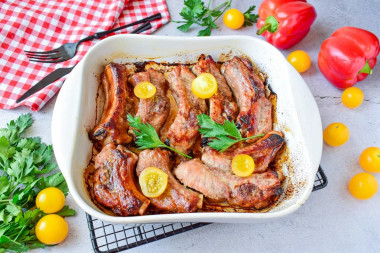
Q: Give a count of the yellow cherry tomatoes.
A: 12